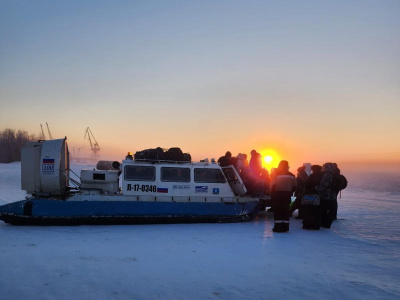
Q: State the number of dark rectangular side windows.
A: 3